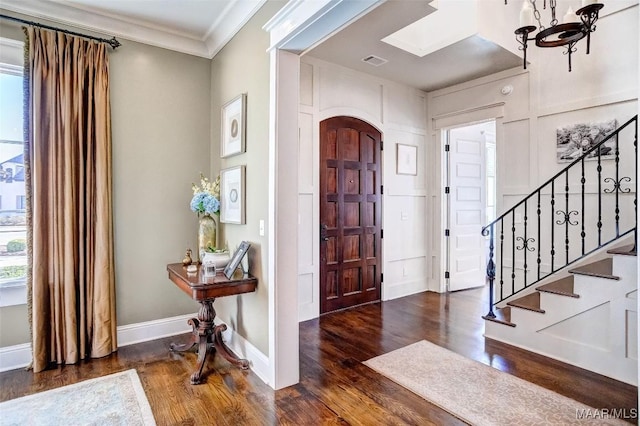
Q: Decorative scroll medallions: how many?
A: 3